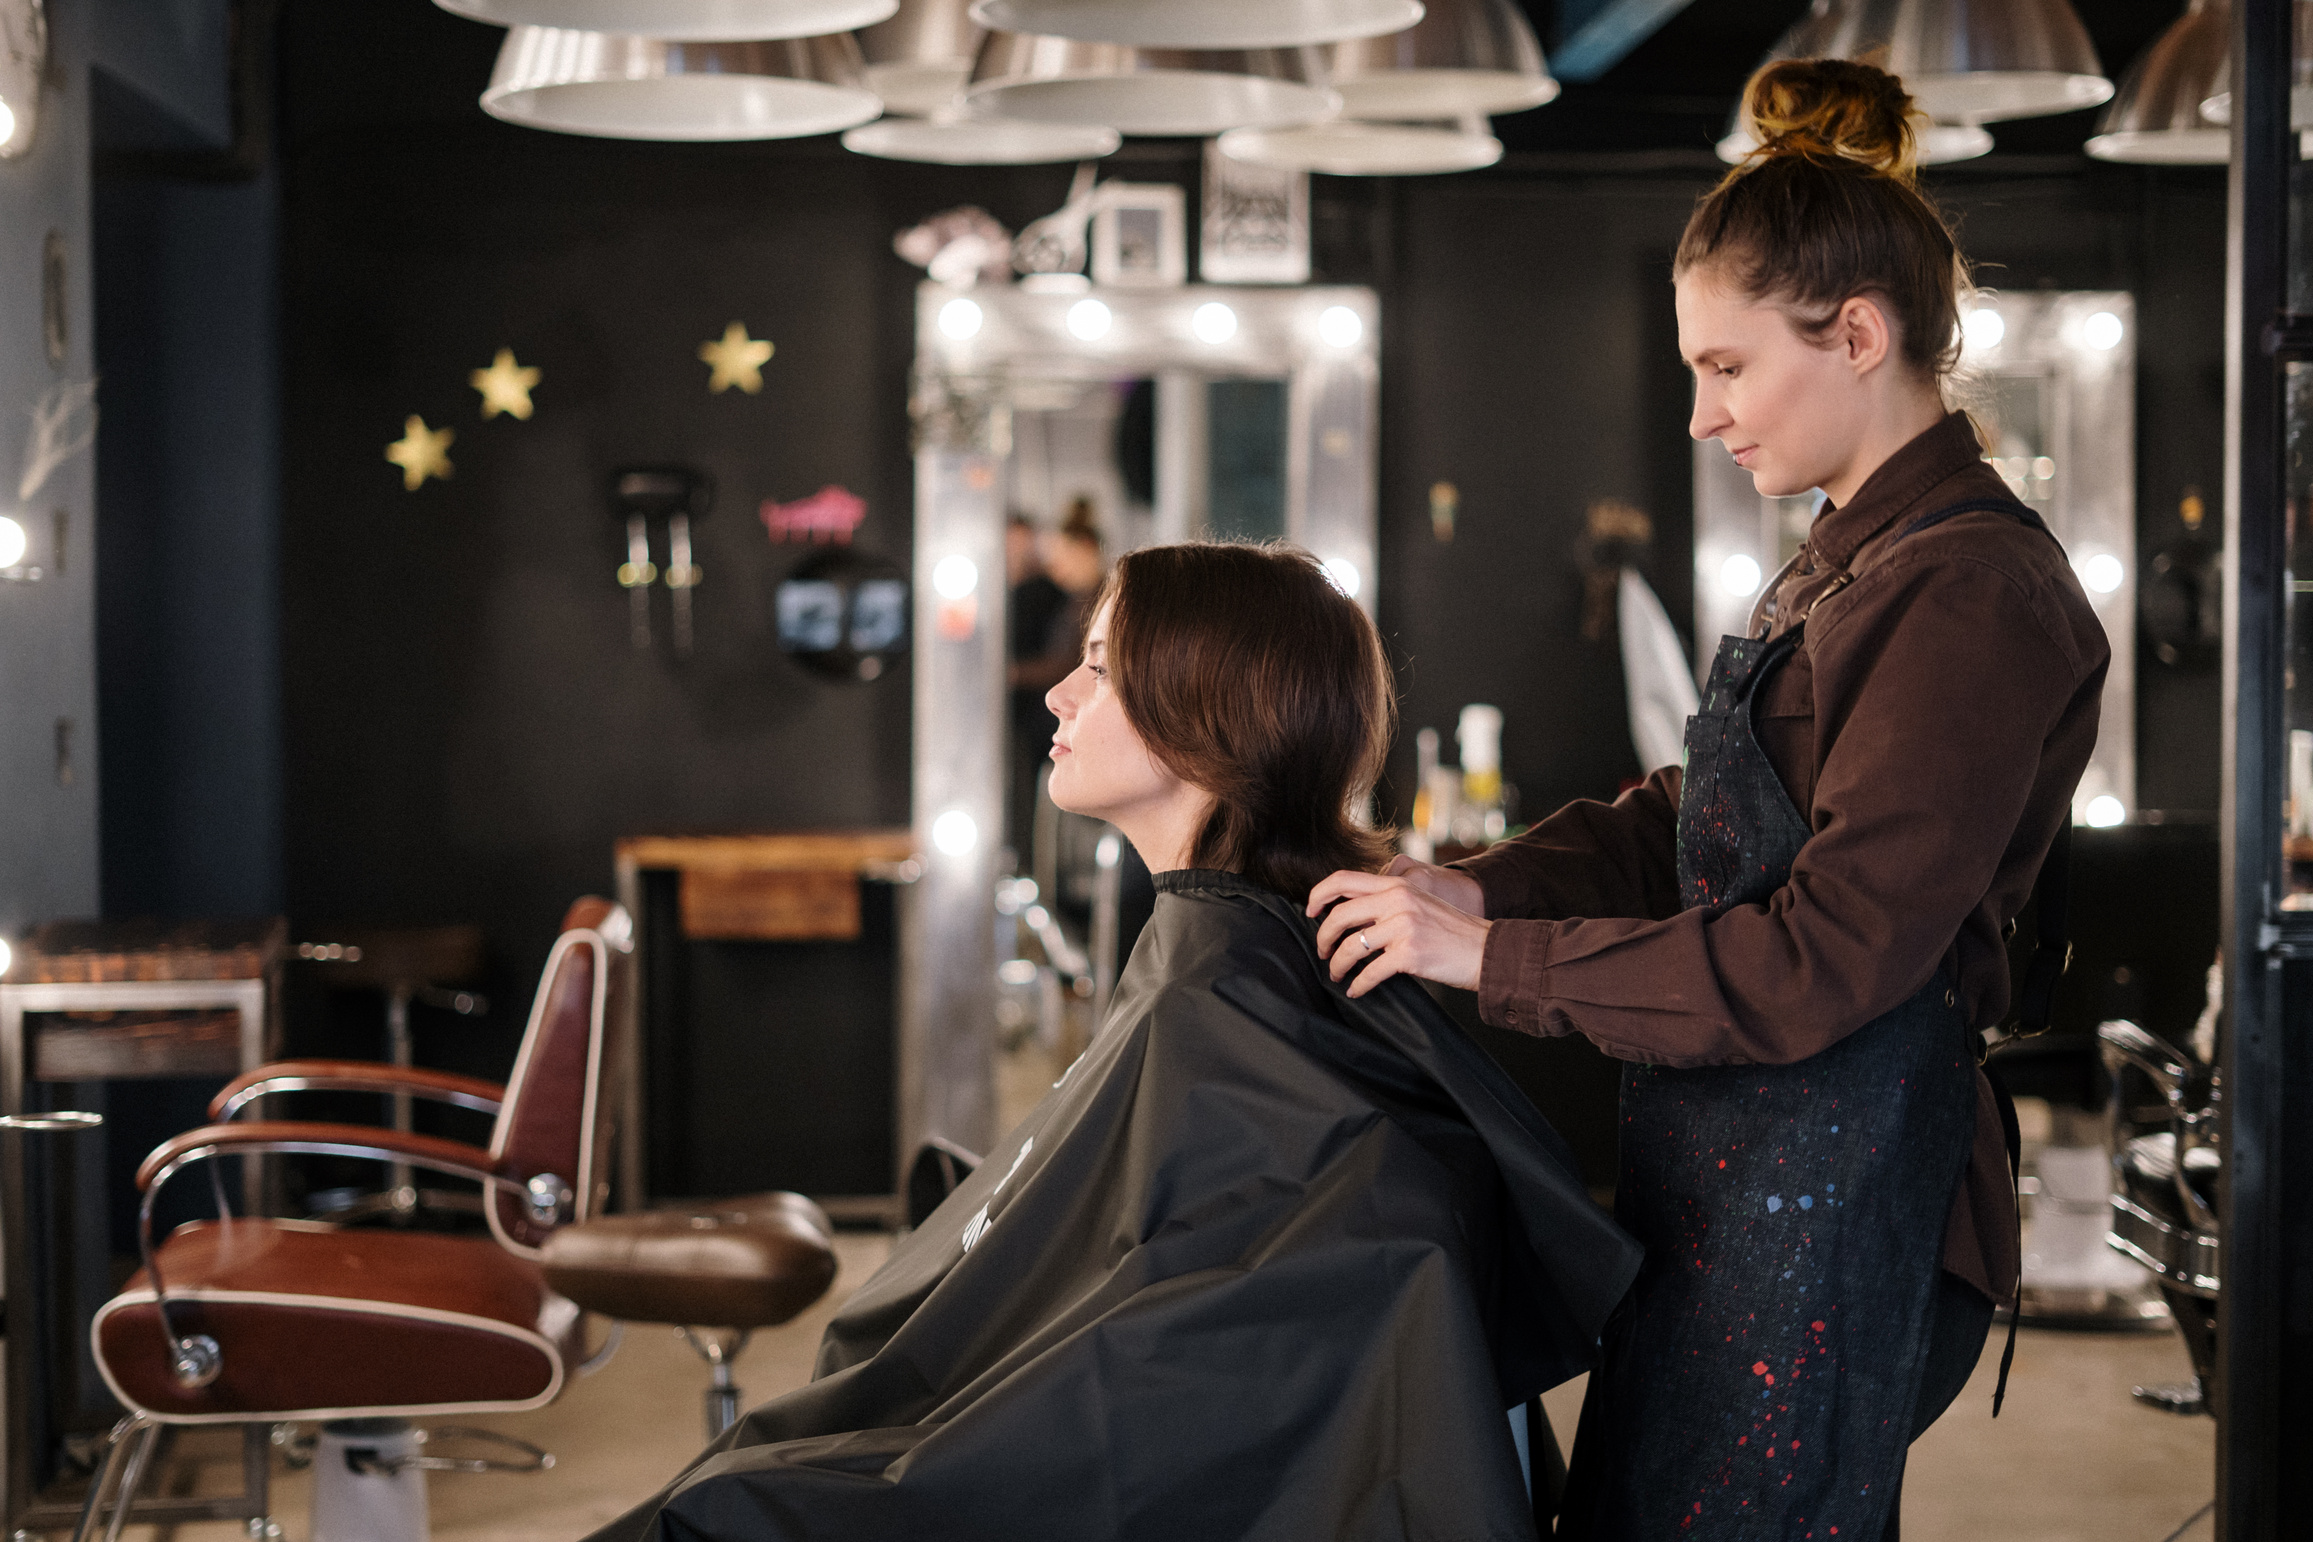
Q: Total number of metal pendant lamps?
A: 12